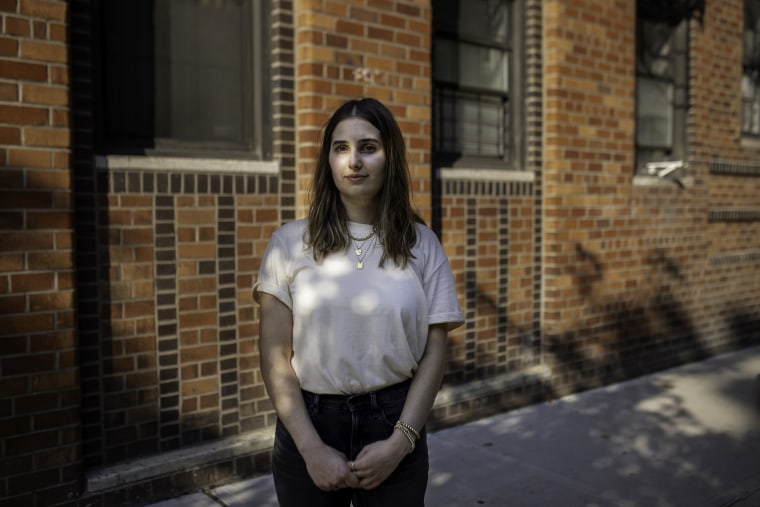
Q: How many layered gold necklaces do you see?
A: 3